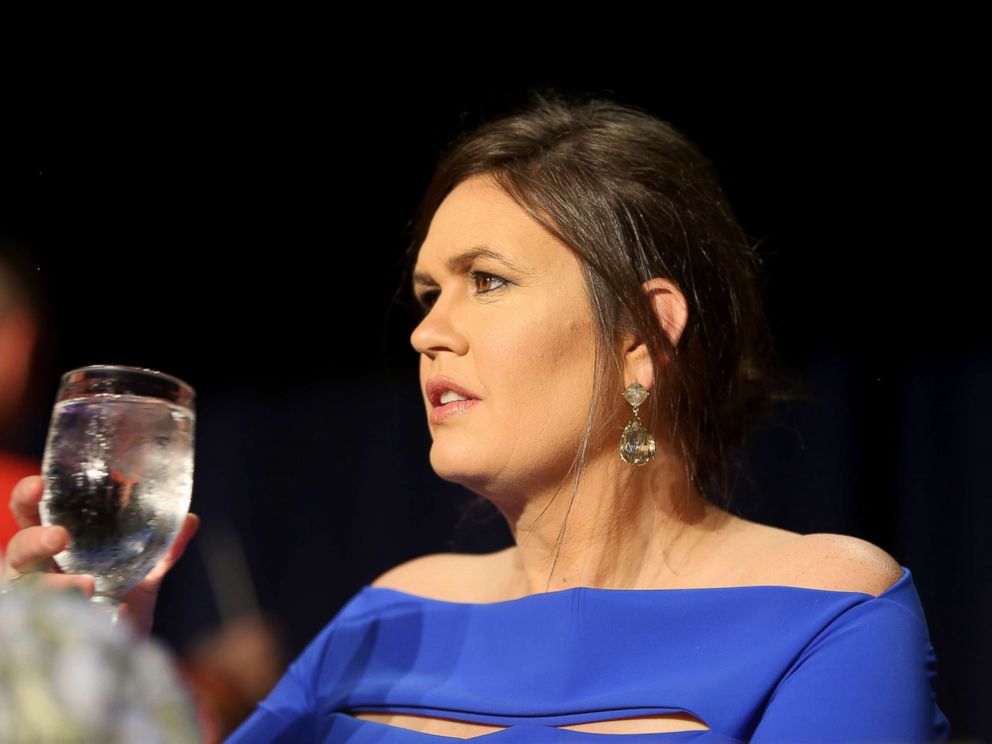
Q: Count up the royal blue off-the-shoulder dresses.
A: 1